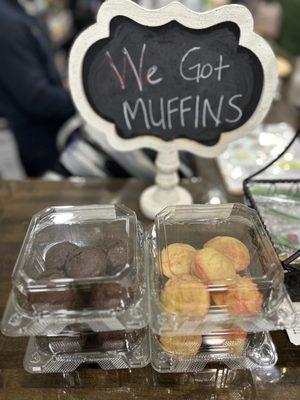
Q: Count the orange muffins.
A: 7